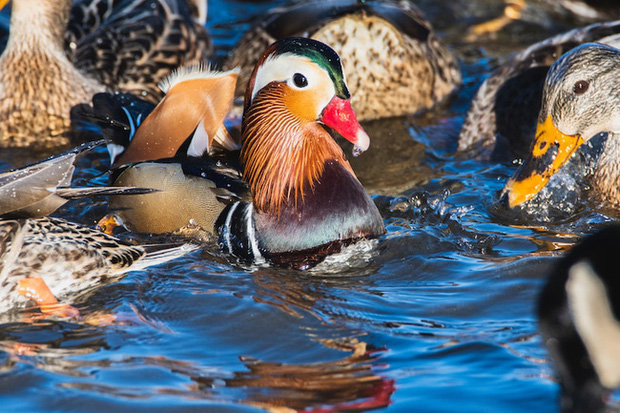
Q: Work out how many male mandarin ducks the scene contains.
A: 1